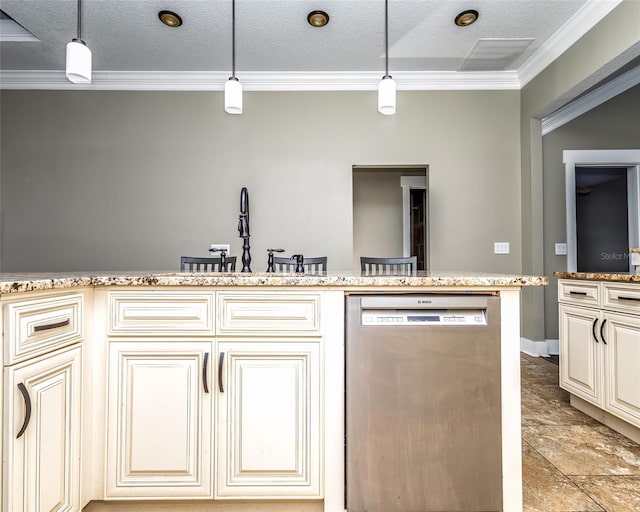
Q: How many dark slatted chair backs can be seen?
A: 3